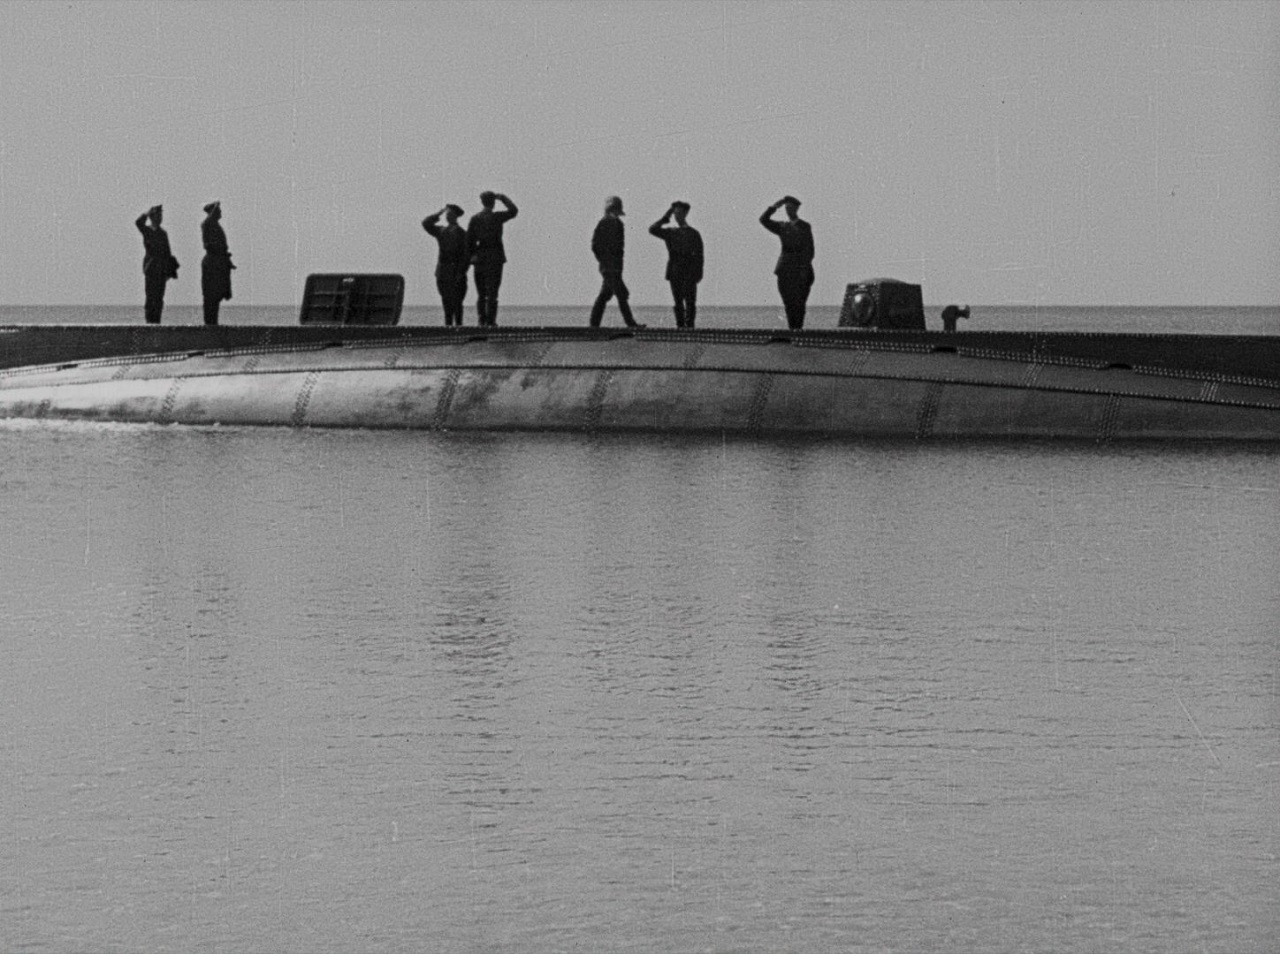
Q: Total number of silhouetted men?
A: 7